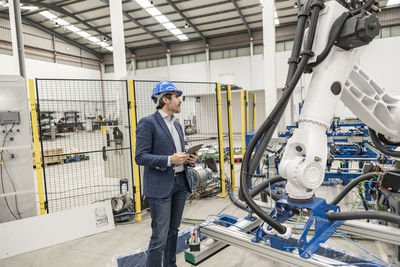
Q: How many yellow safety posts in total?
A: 7